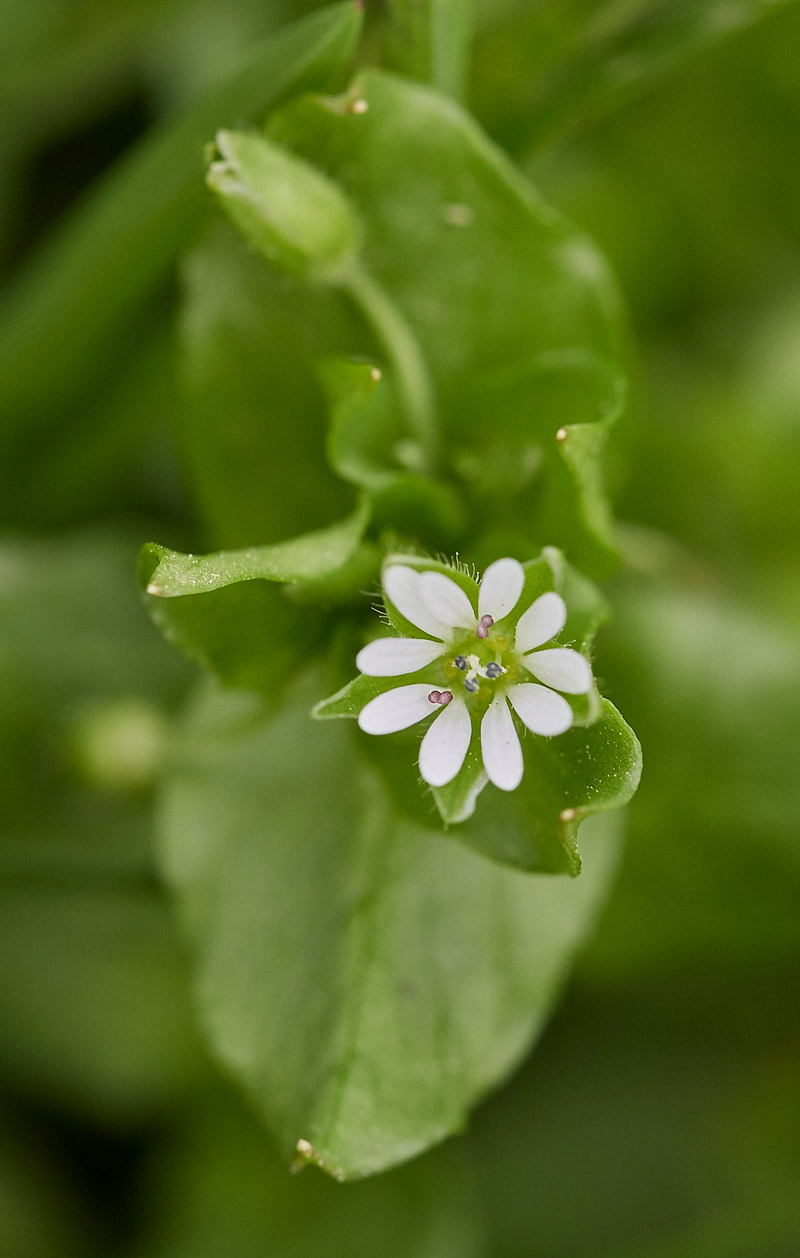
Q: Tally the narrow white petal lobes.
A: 10